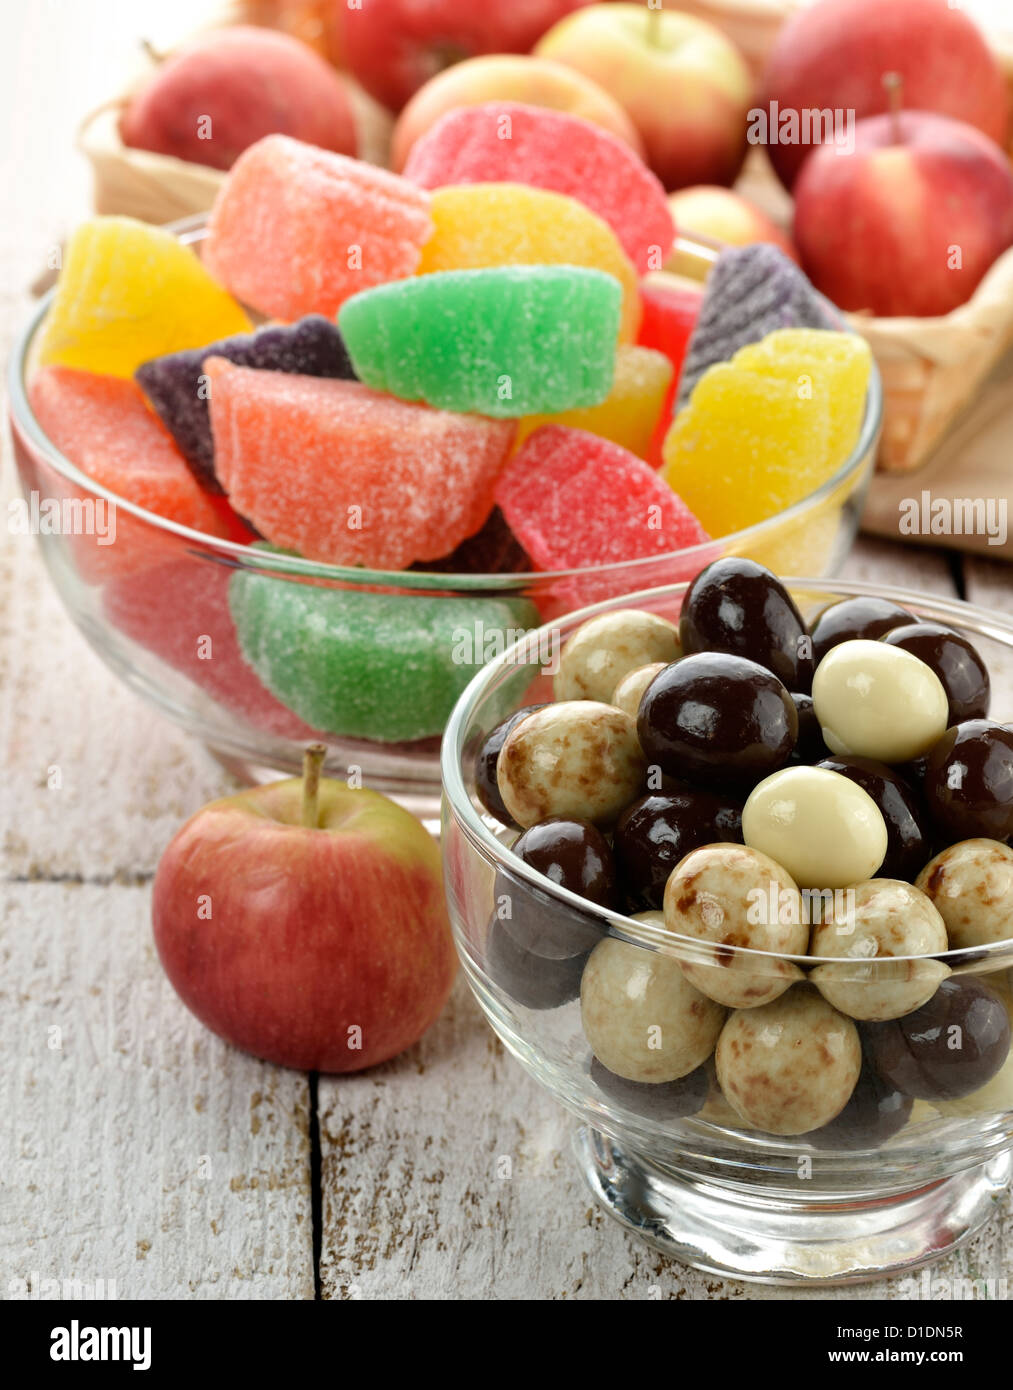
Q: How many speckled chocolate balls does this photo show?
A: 8